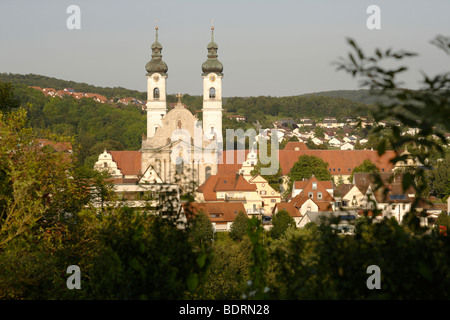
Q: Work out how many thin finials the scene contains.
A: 2